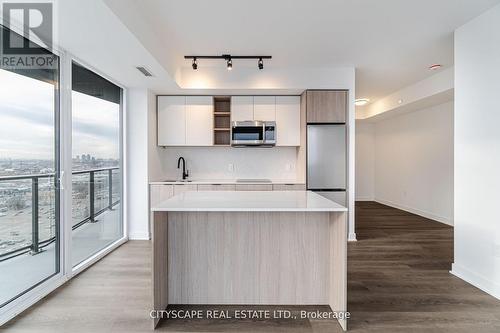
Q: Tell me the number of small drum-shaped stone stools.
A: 0